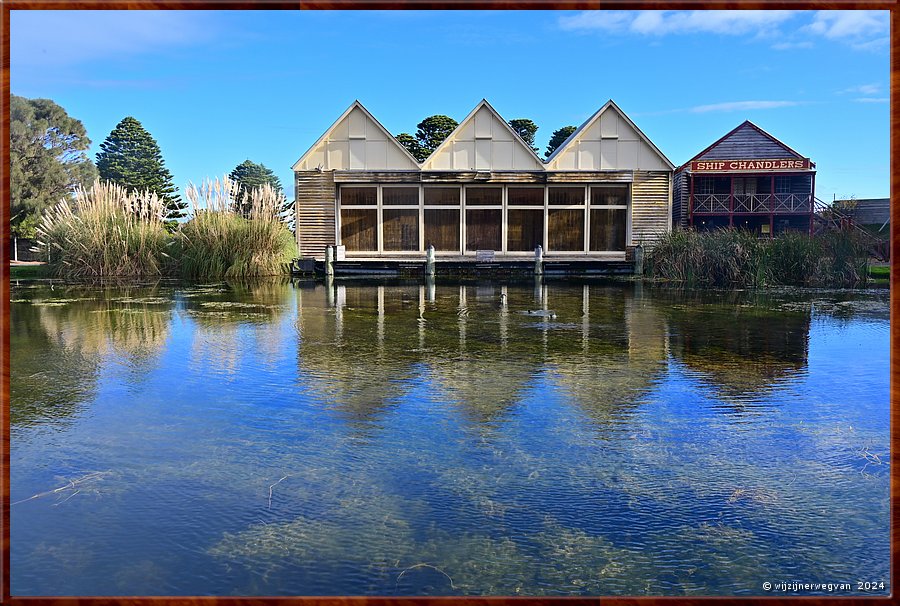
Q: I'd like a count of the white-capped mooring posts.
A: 4